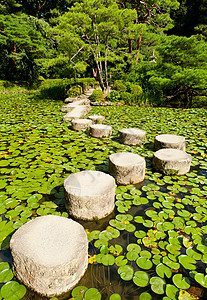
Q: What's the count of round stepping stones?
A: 9